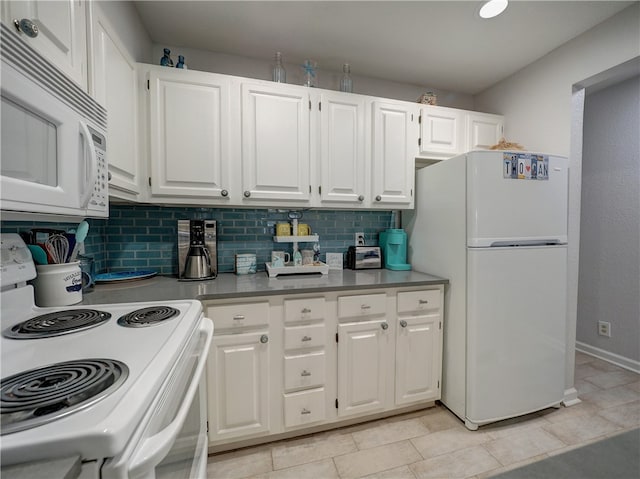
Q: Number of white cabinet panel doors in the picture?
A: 11